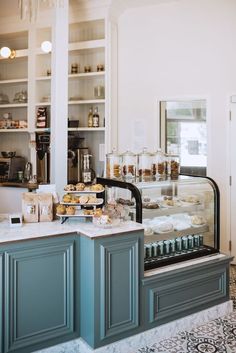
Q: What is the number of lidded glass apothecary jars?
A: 5